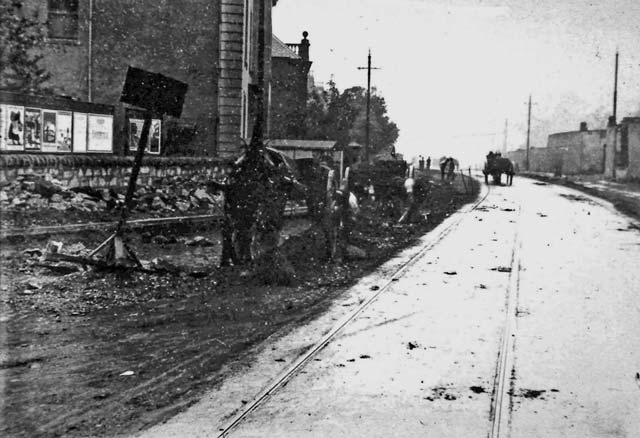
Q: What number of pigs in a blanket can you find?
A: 0